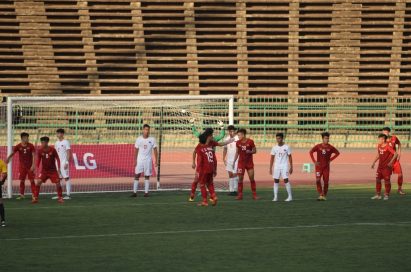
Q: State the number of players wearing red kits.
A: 8